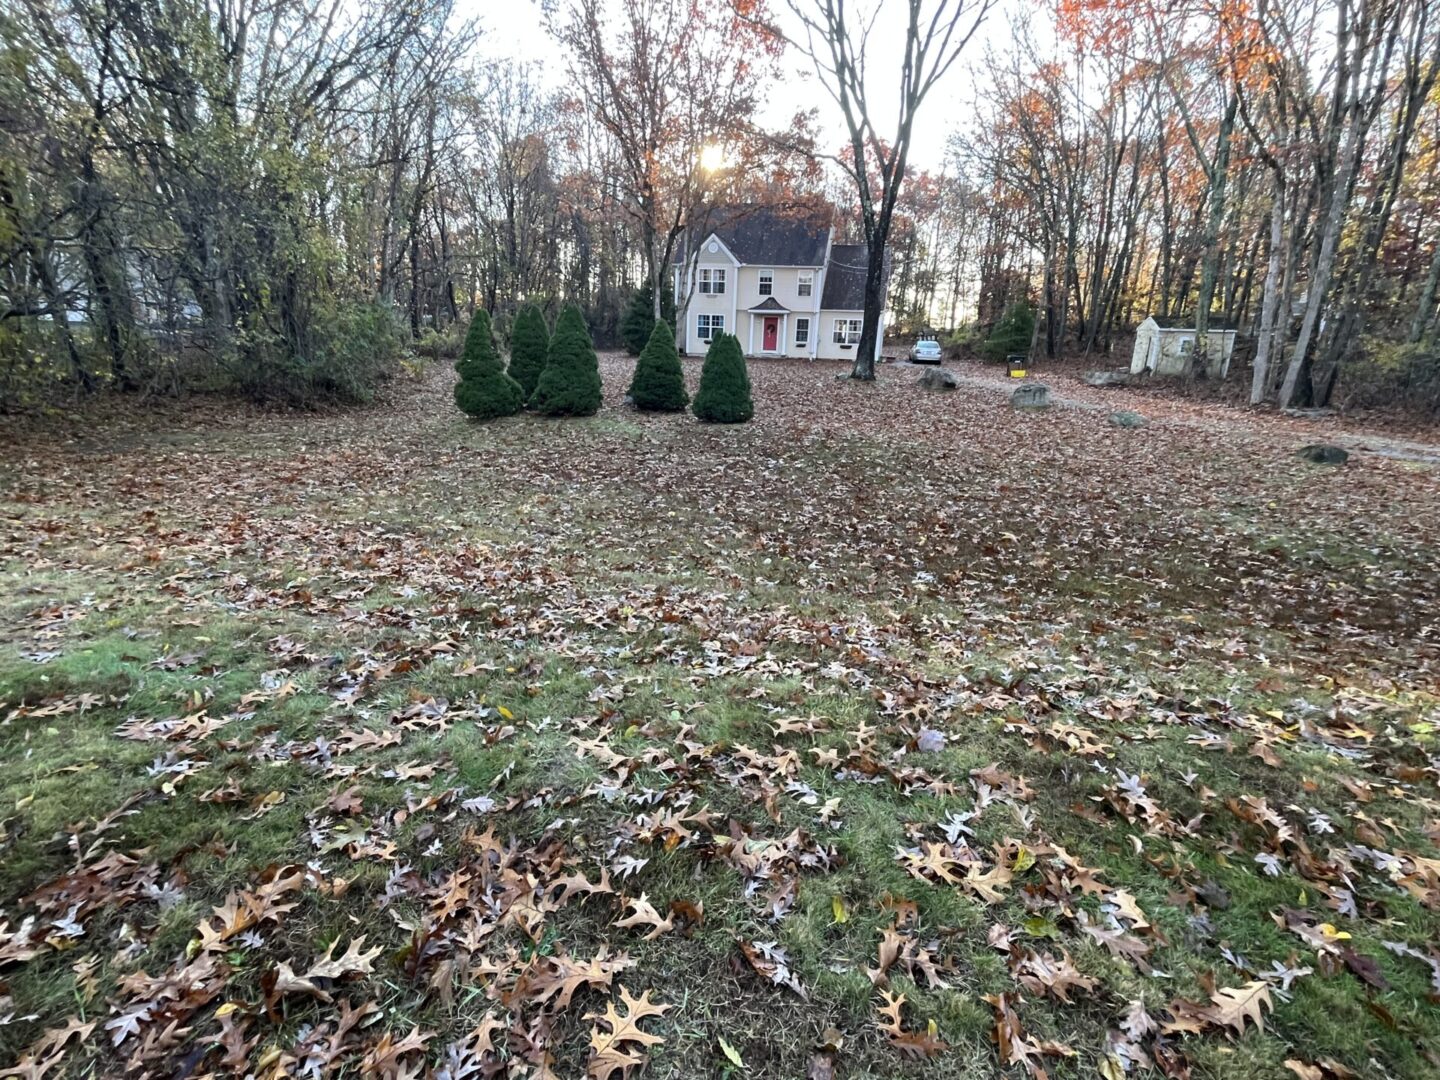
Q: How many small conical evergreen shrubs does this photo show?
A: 5